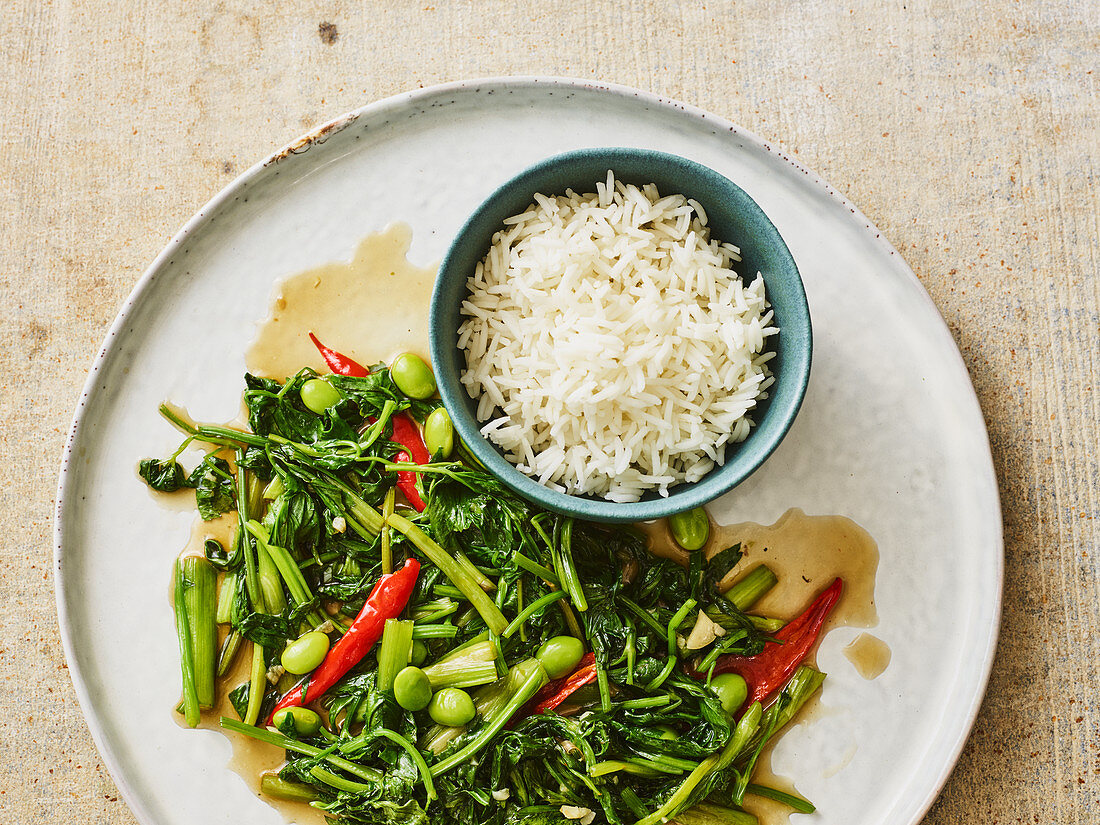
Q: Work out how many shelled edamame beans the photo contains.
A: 11